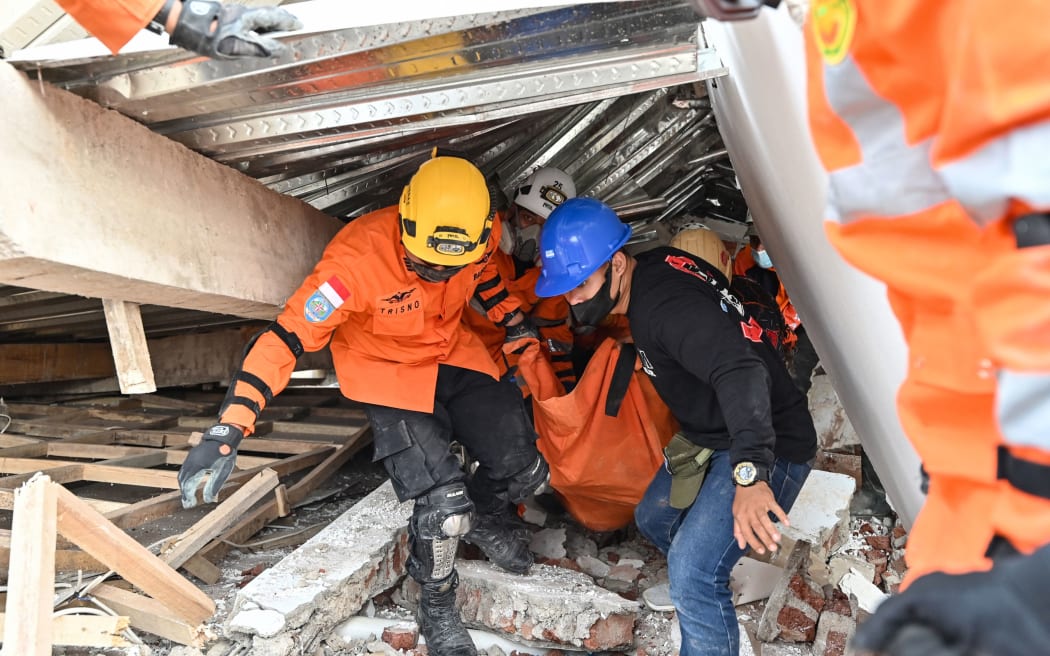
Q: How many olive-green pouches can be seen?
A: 1